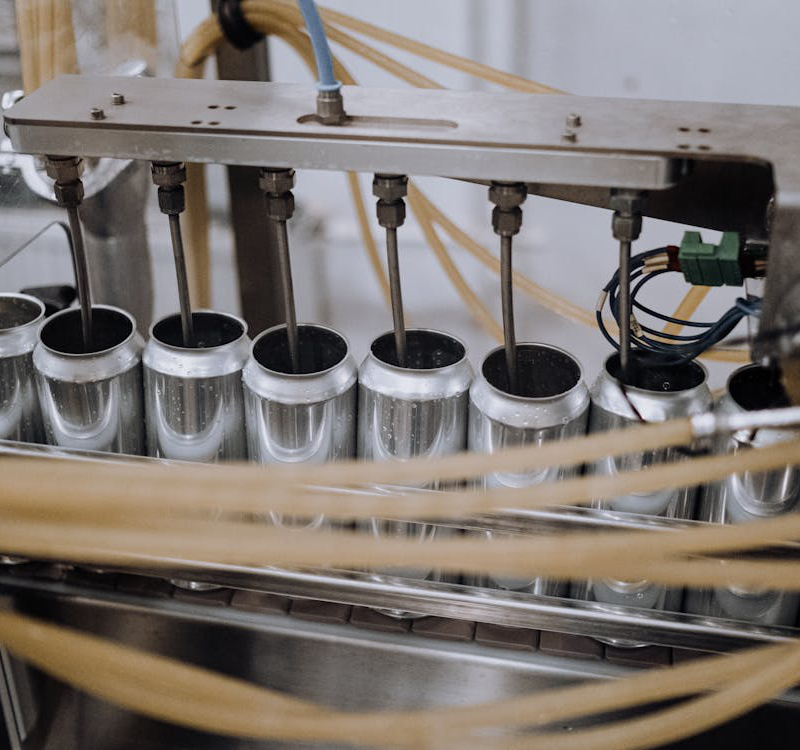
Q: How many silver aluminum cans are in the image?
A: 8